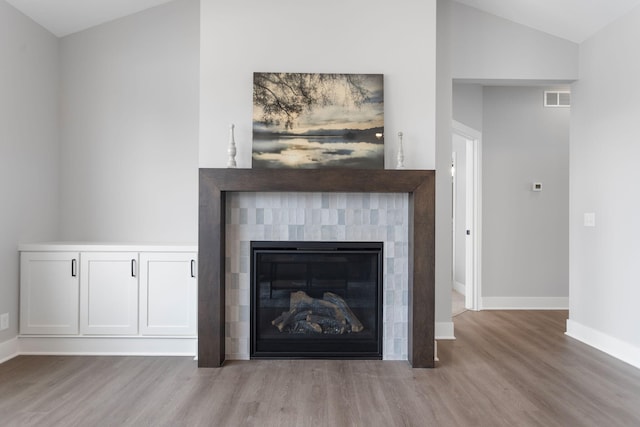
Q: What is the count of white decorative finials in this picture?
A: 2